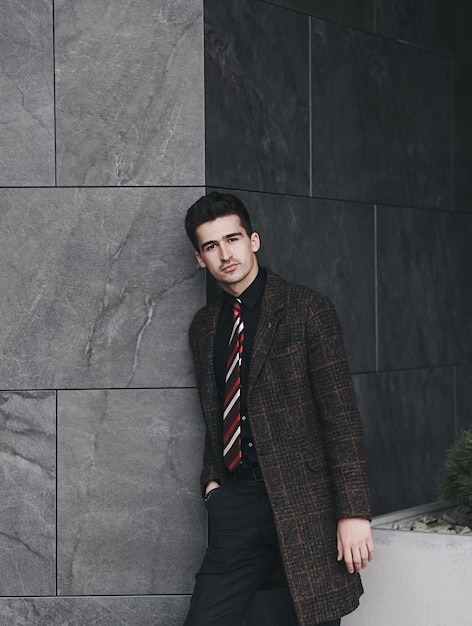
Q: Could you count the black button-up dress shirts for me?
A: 1